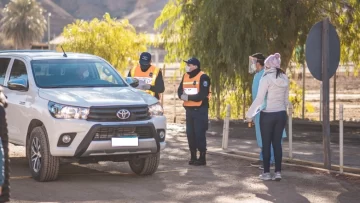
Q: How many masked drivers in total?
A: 1